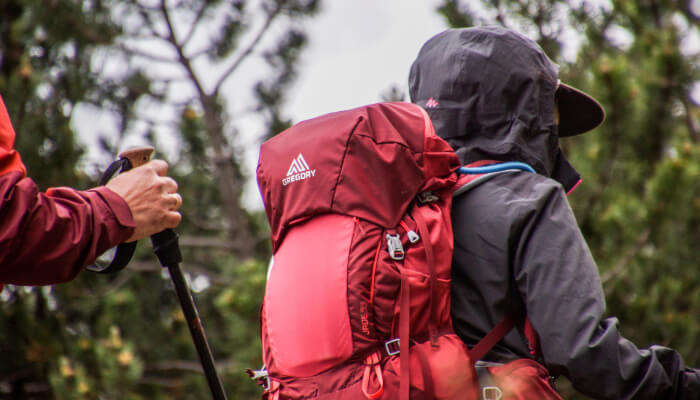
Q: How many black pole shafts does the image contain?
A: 1